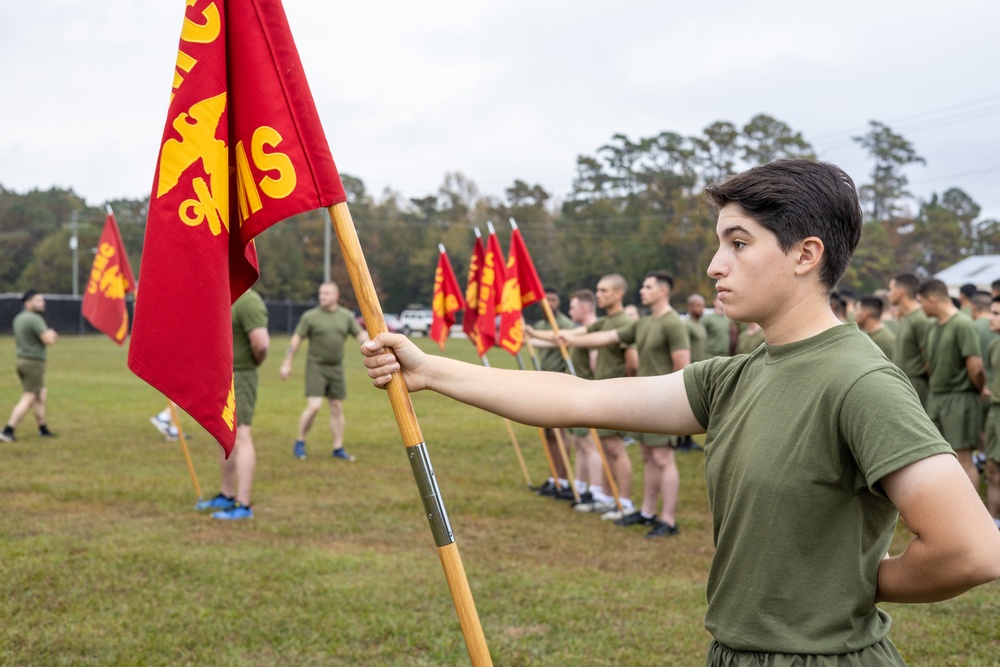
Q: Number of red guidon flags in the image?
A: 6